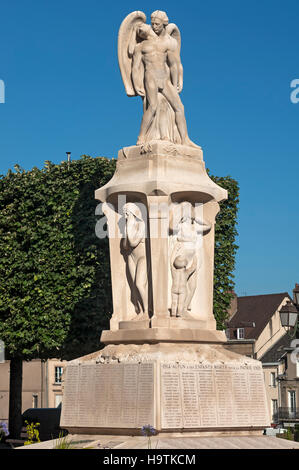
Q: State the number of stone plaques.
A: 2